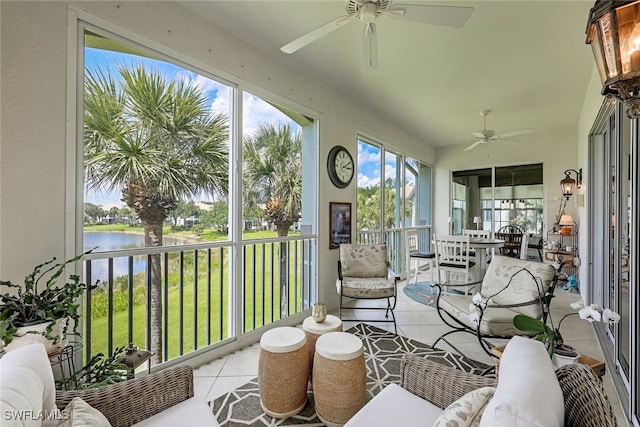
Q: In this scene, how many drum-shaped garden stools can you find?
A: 3